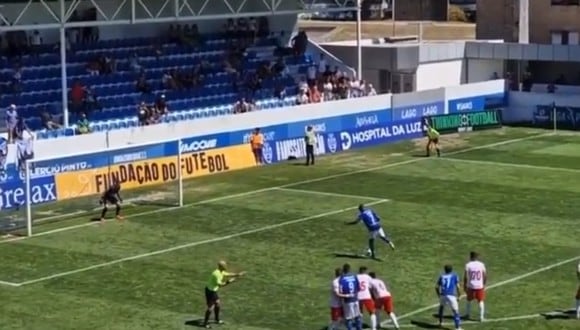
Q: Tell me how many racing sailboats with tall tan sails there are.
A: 0